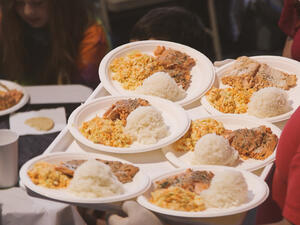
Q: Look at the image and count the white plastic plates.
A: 7